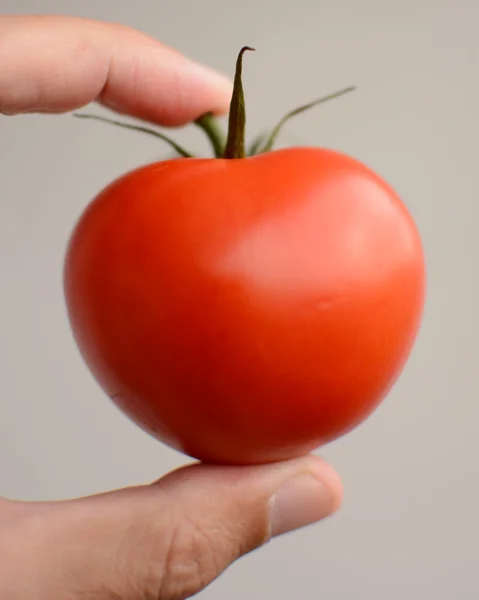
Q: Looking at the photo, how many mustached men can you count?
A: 0